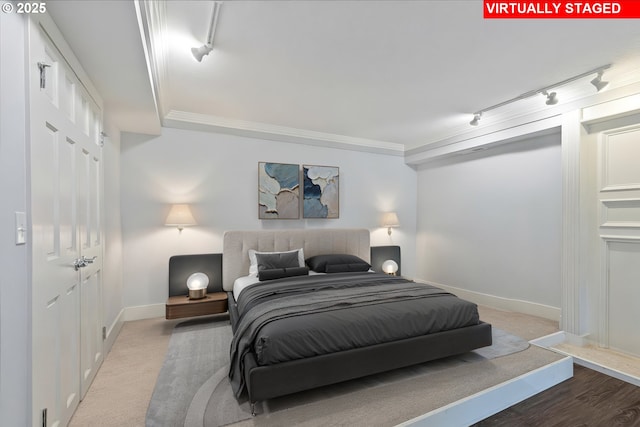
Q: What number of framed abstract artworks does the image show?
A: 2